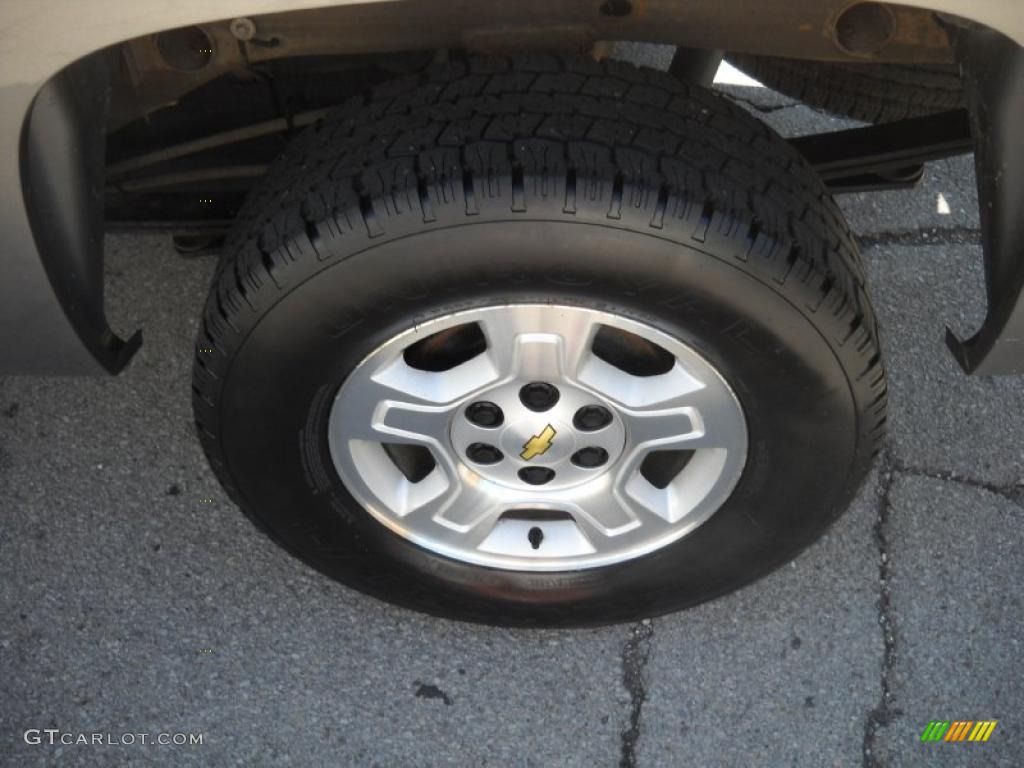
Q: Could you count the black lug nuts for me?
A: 6